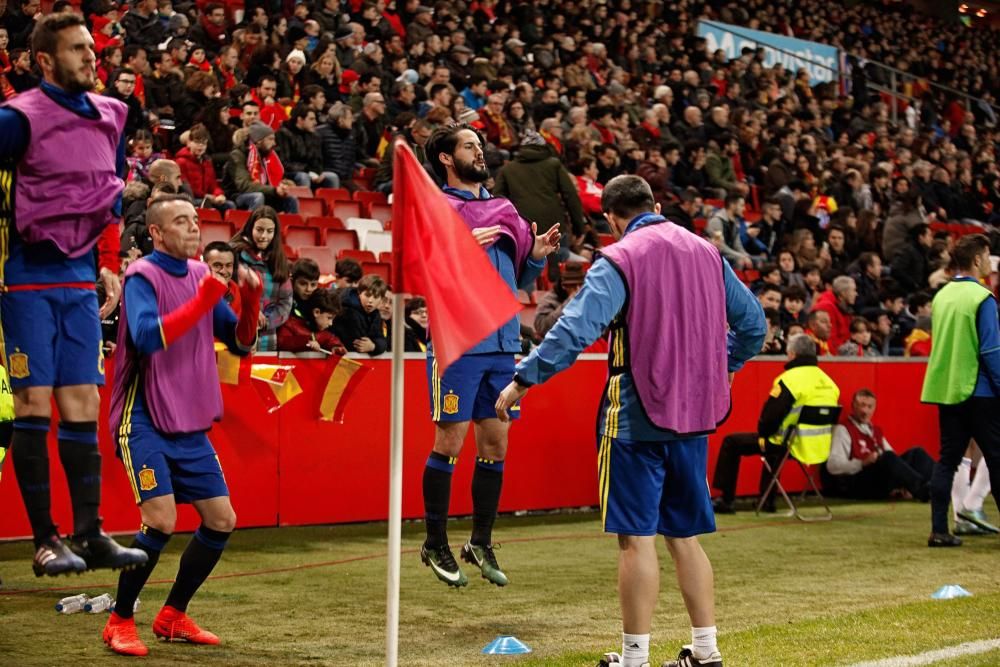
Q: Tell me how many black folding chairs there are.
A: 1